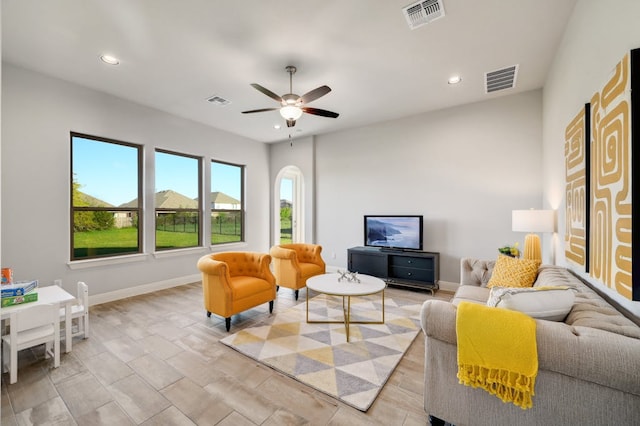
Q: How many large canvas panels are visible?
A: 2